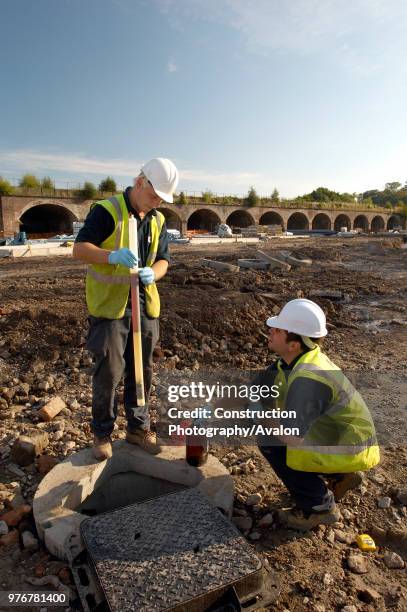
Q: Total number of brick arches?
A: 11